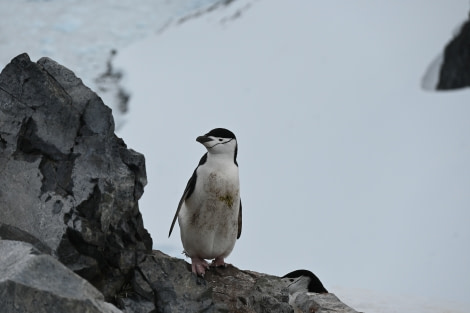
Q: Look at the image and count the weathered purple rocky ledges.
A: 0